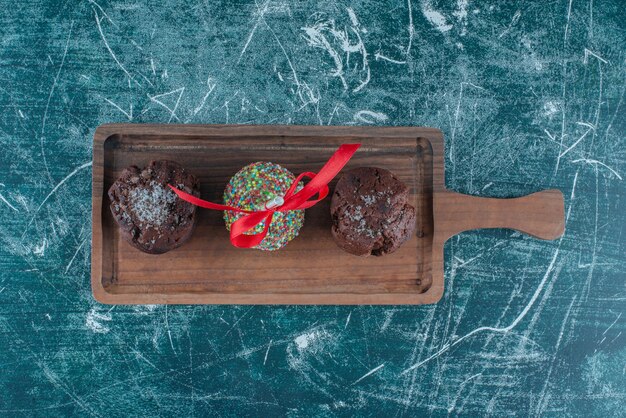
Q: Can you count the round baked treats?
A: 3